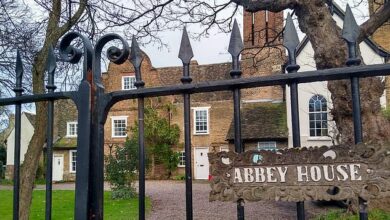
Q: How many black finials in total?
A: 7